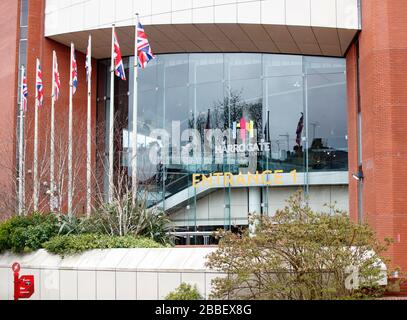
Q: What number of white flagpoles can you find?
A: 7